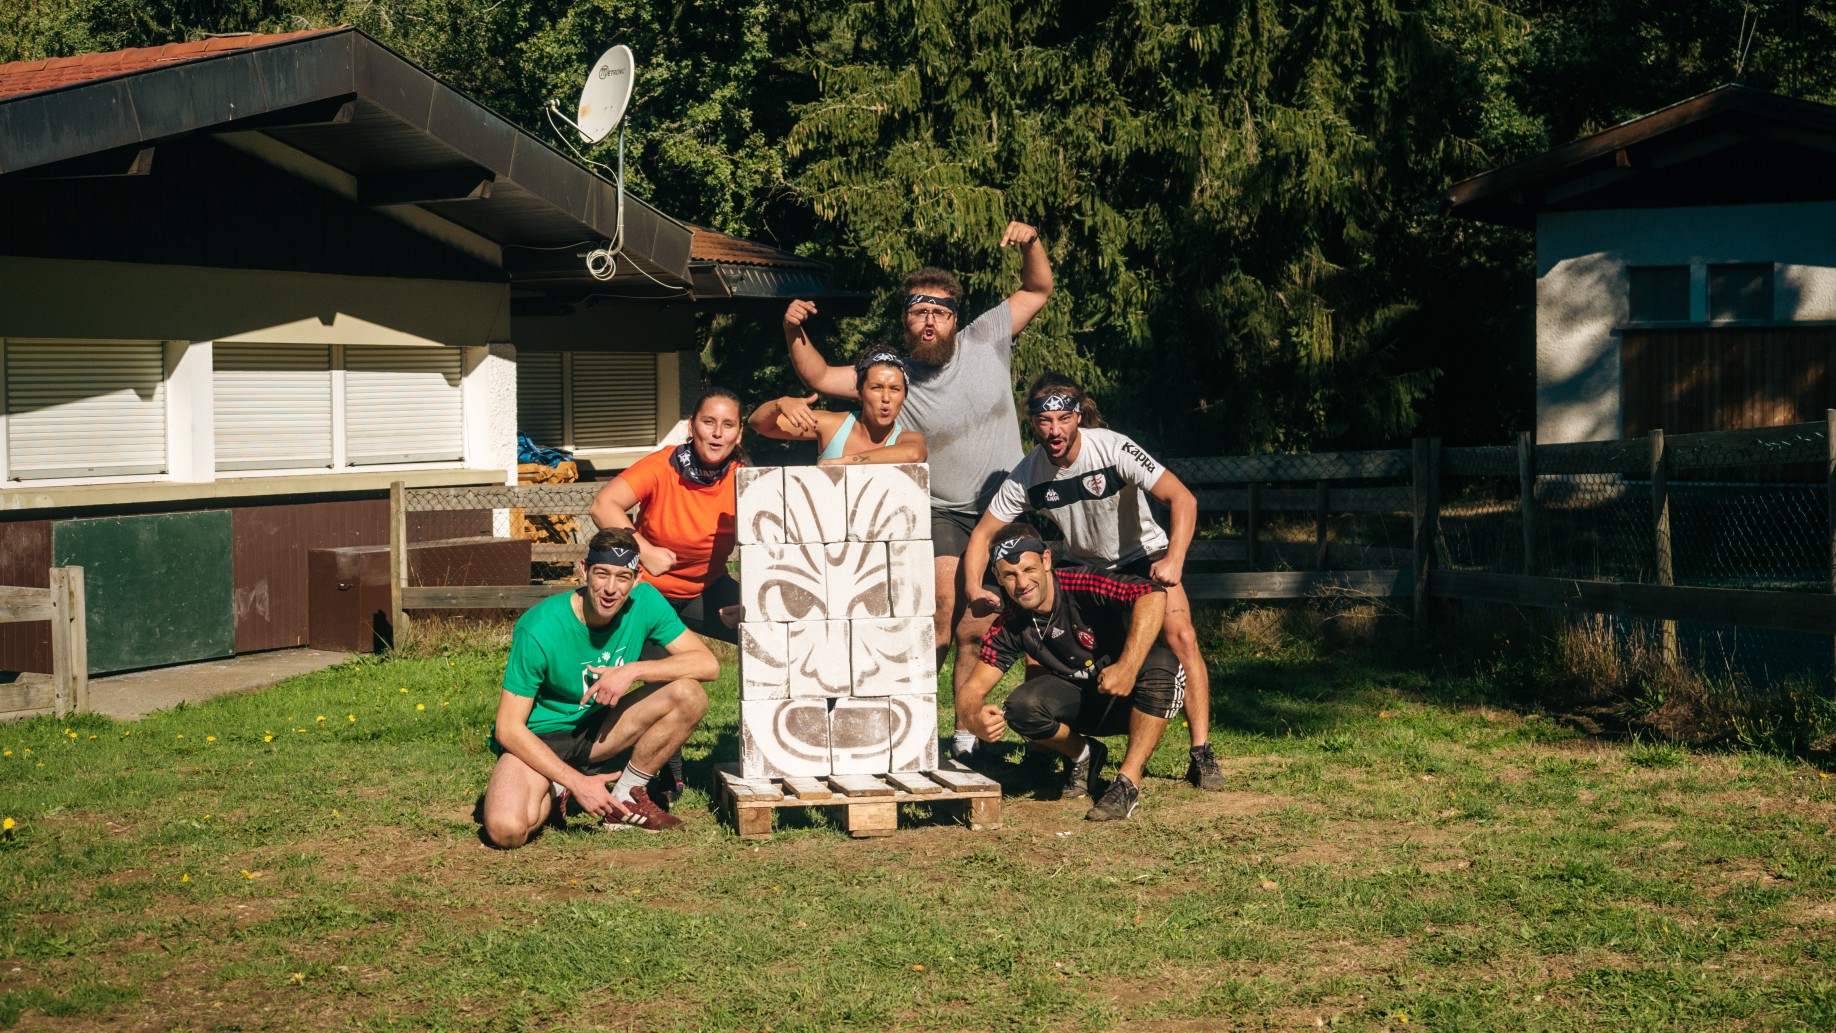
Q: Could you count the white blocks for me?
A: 12